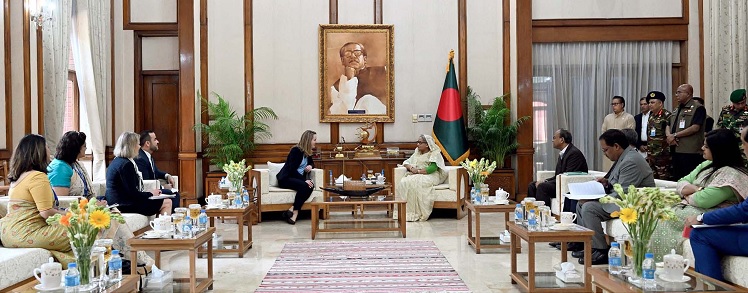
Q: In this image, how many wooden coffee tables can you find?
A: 7